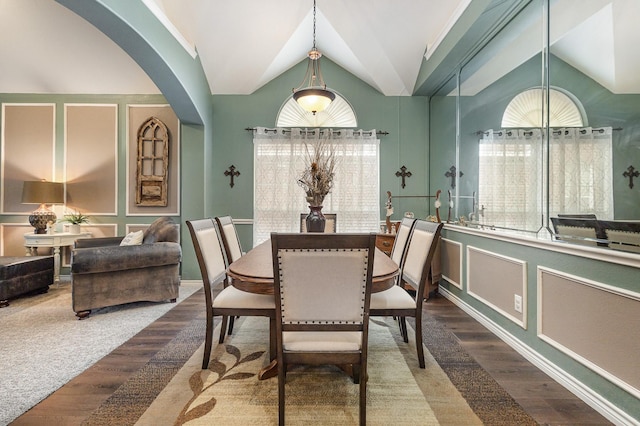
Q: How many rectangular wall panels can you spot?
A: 9